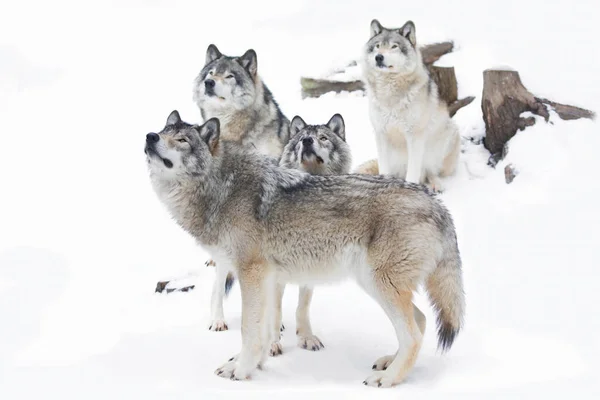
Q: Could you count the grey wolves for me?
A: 4